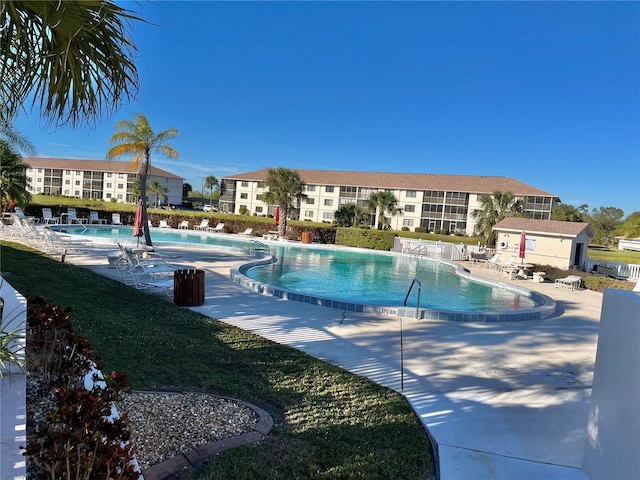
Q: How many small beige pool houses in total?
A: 1